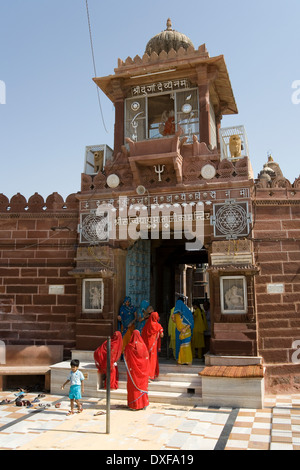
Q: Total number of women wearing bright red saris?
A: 3